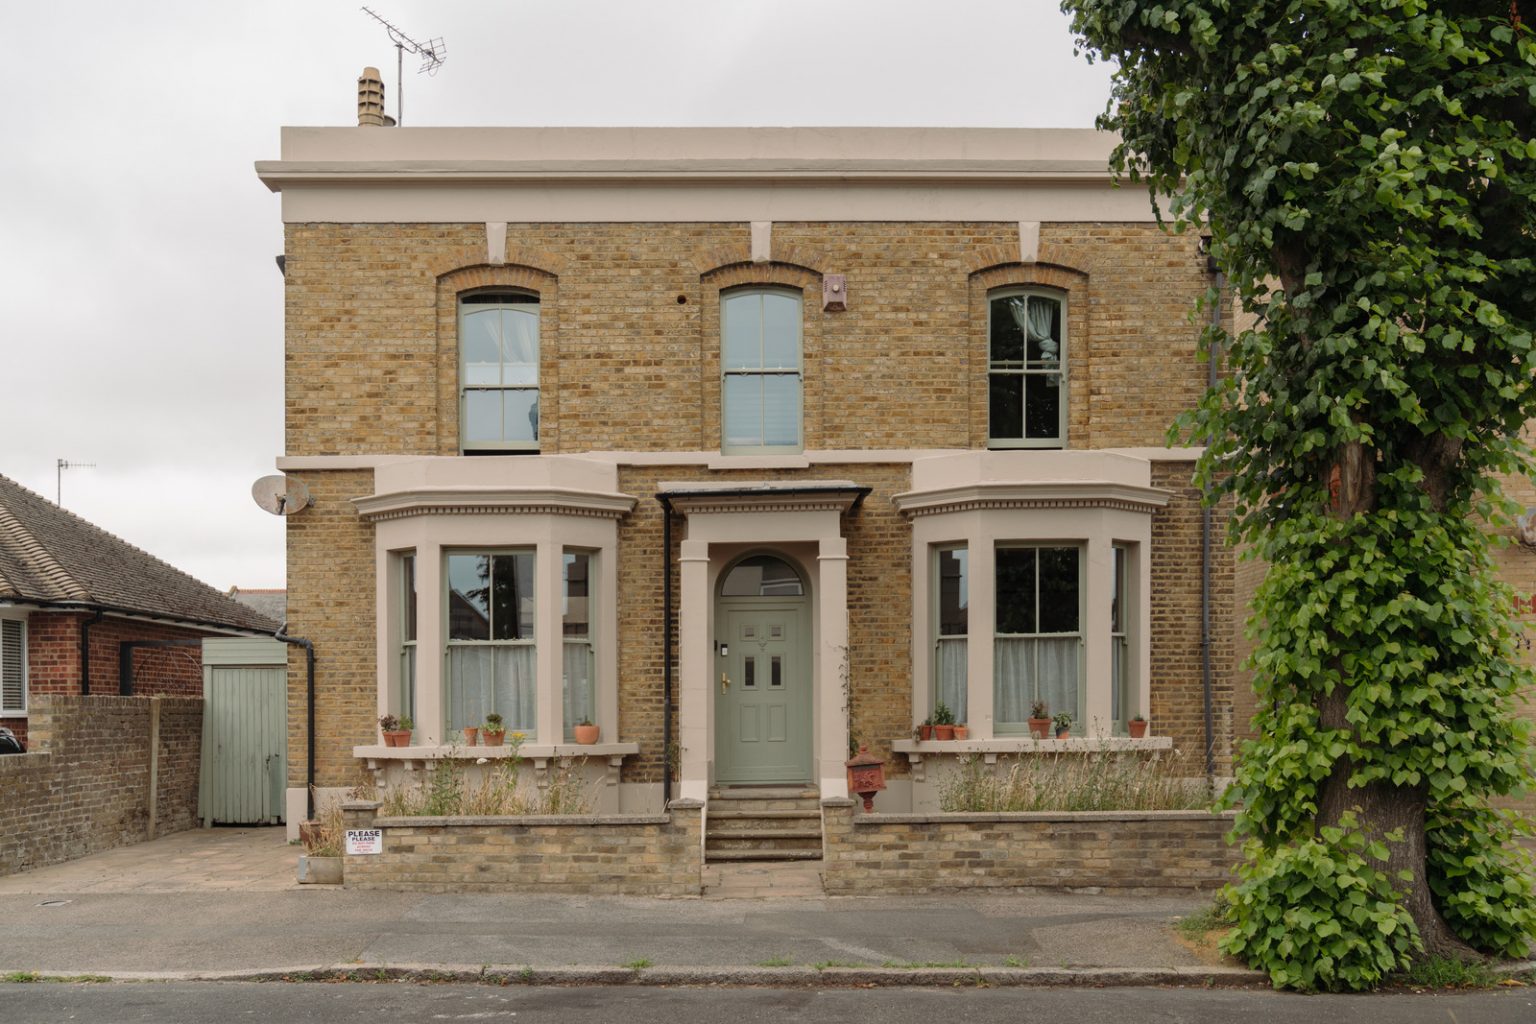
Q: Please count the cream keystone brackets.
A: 3